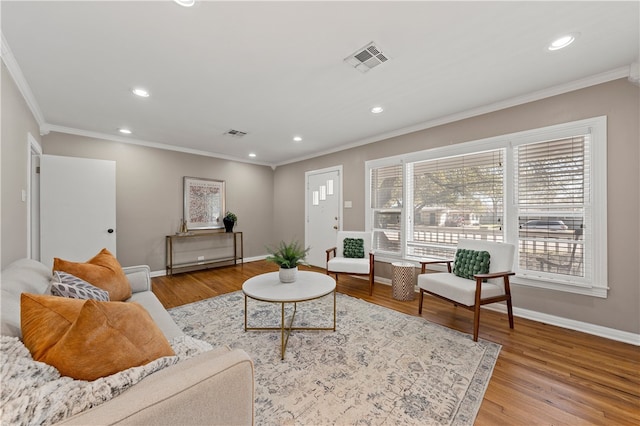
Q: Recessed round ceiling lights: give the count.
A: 7